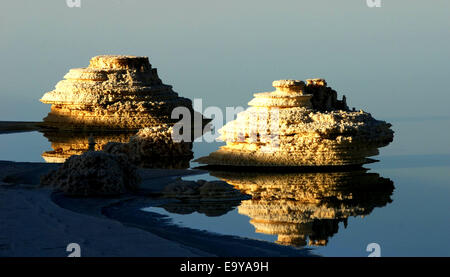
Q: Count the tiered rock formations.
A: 2